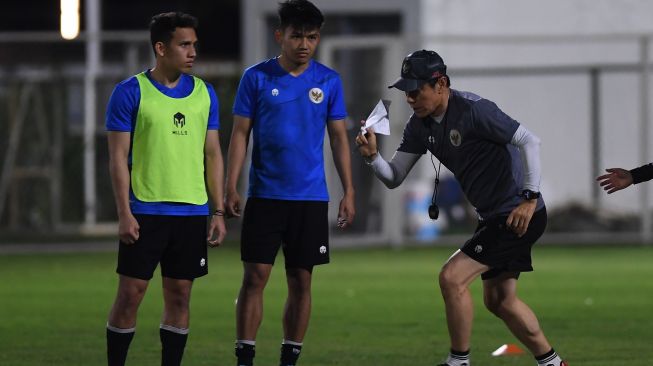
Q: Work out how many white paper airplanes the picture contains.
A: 1